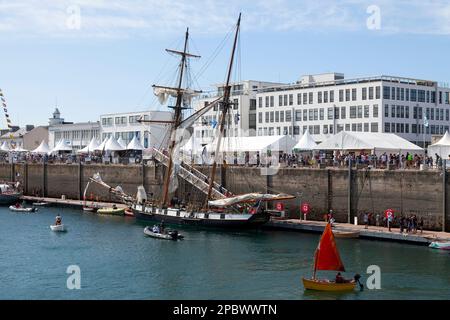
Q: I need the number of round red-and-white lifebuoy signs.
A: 3